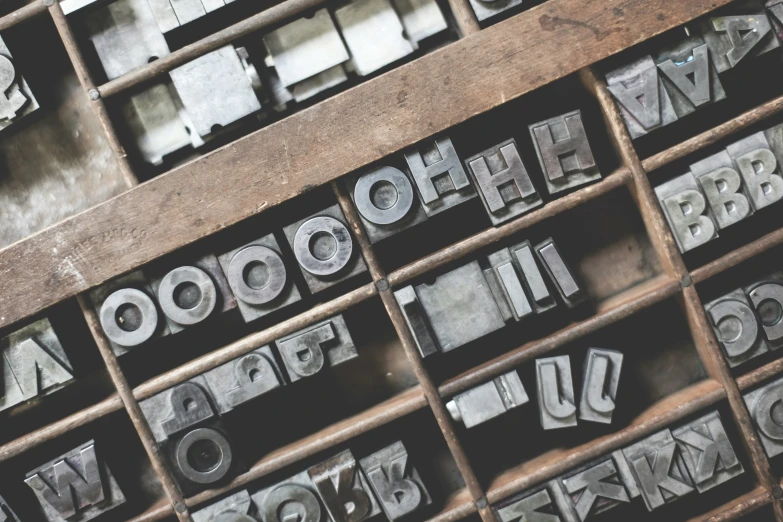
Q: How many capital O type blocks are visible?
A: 6